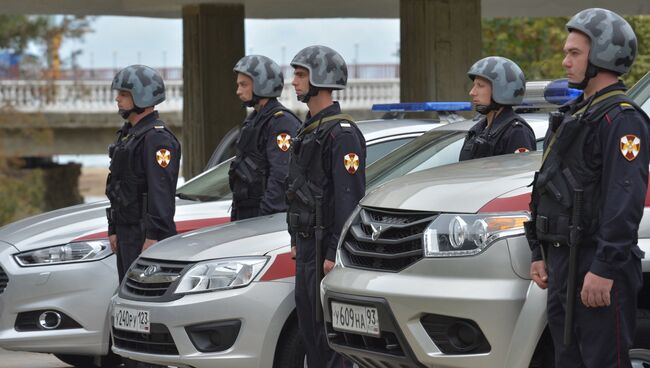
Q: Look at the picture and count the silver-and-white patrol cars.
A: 3